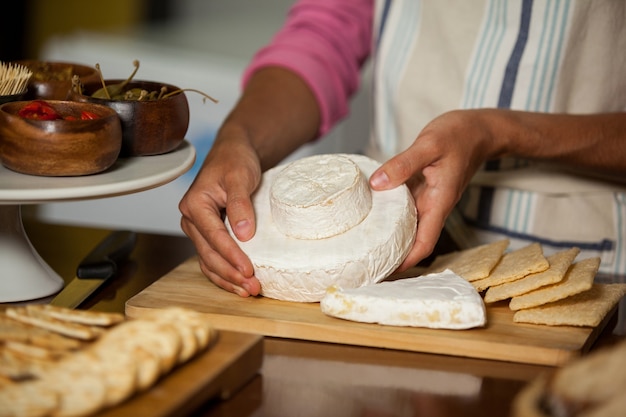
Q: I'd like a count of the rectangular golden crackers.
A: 5